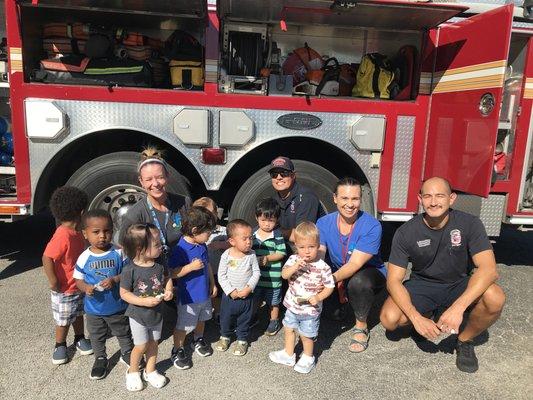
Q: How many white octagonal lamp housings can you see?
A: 4